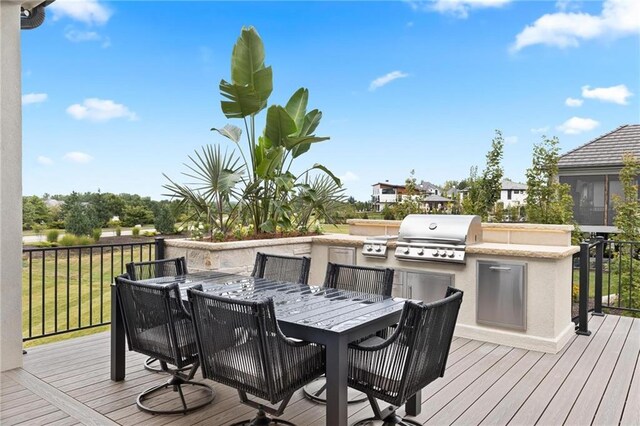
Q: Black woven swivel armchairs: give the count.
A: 6